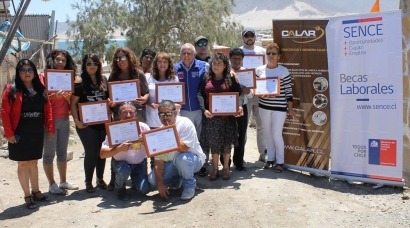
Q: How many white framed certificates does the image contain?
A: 10